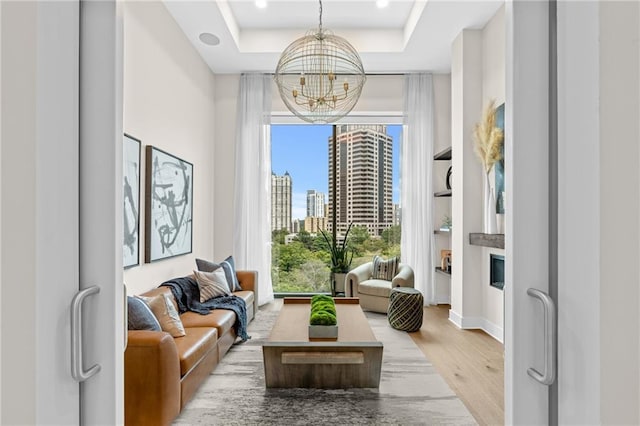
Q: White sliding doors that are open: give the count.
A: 2